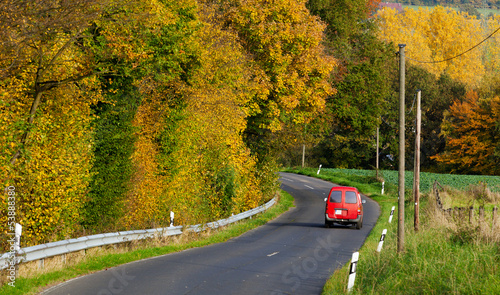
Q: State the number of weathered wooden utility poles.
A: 4